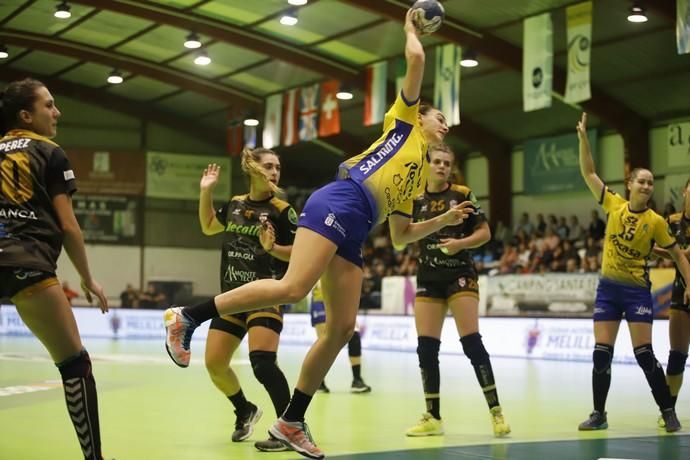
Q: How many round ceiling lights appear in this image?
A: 11